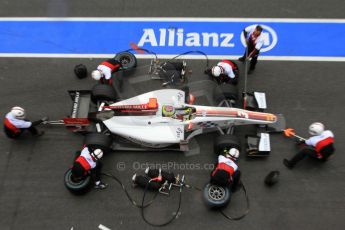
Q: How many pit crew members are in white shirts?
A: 7